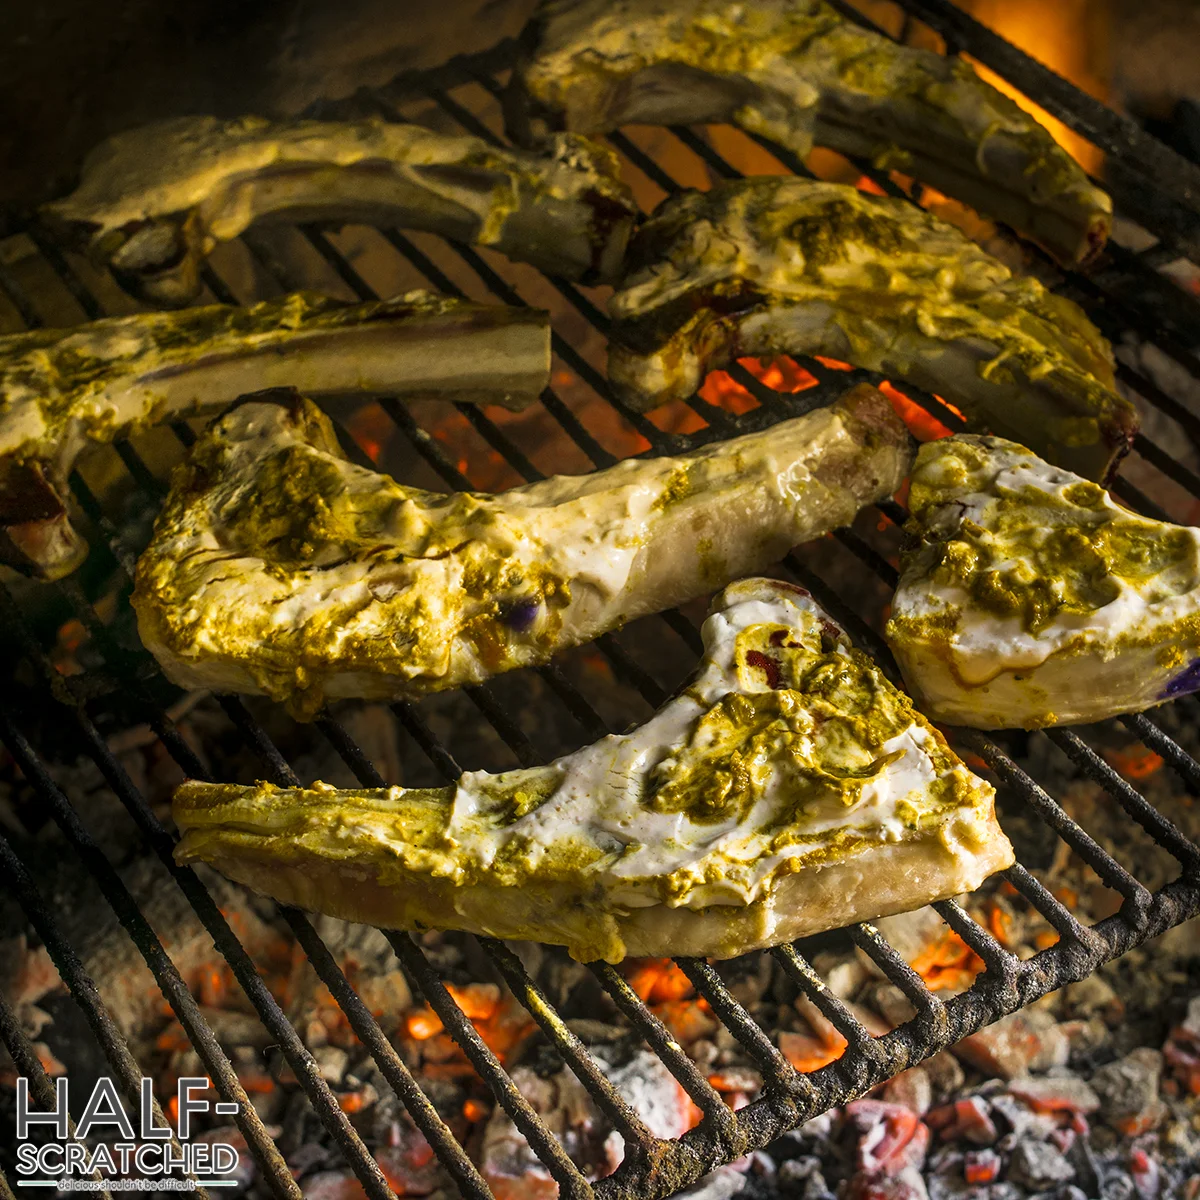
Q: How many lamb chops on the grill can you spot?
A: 7